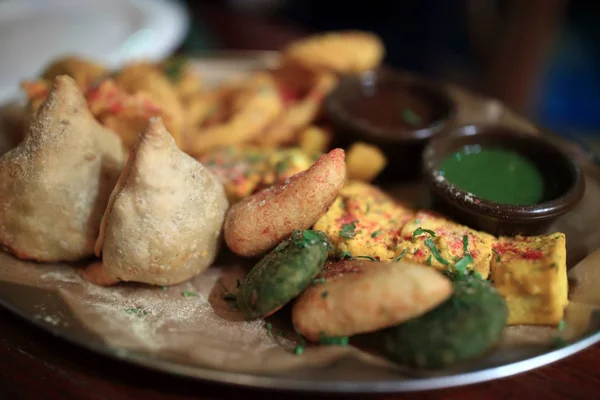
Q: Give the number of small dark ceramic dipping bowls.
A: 2